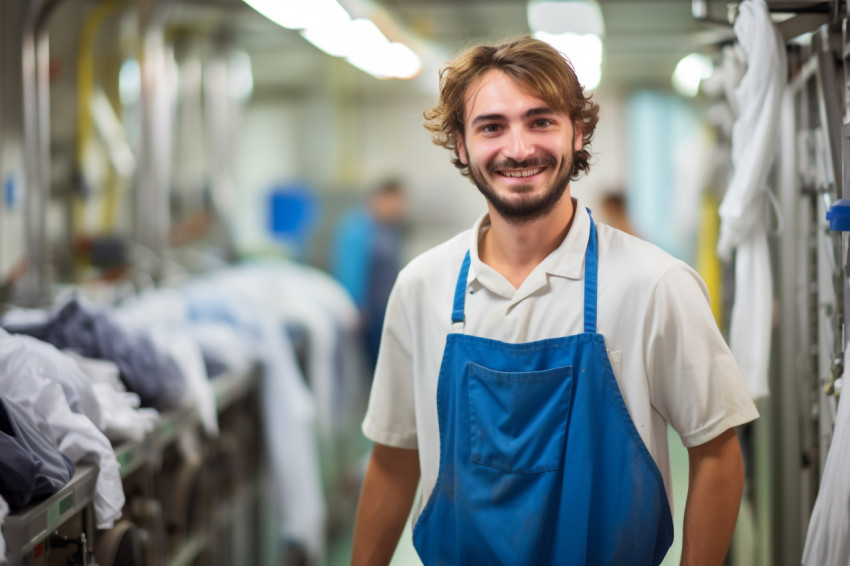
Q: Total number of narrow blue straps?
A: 2